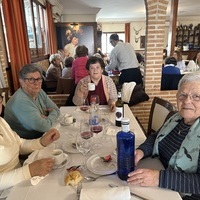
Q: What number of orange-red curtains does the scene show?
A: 3